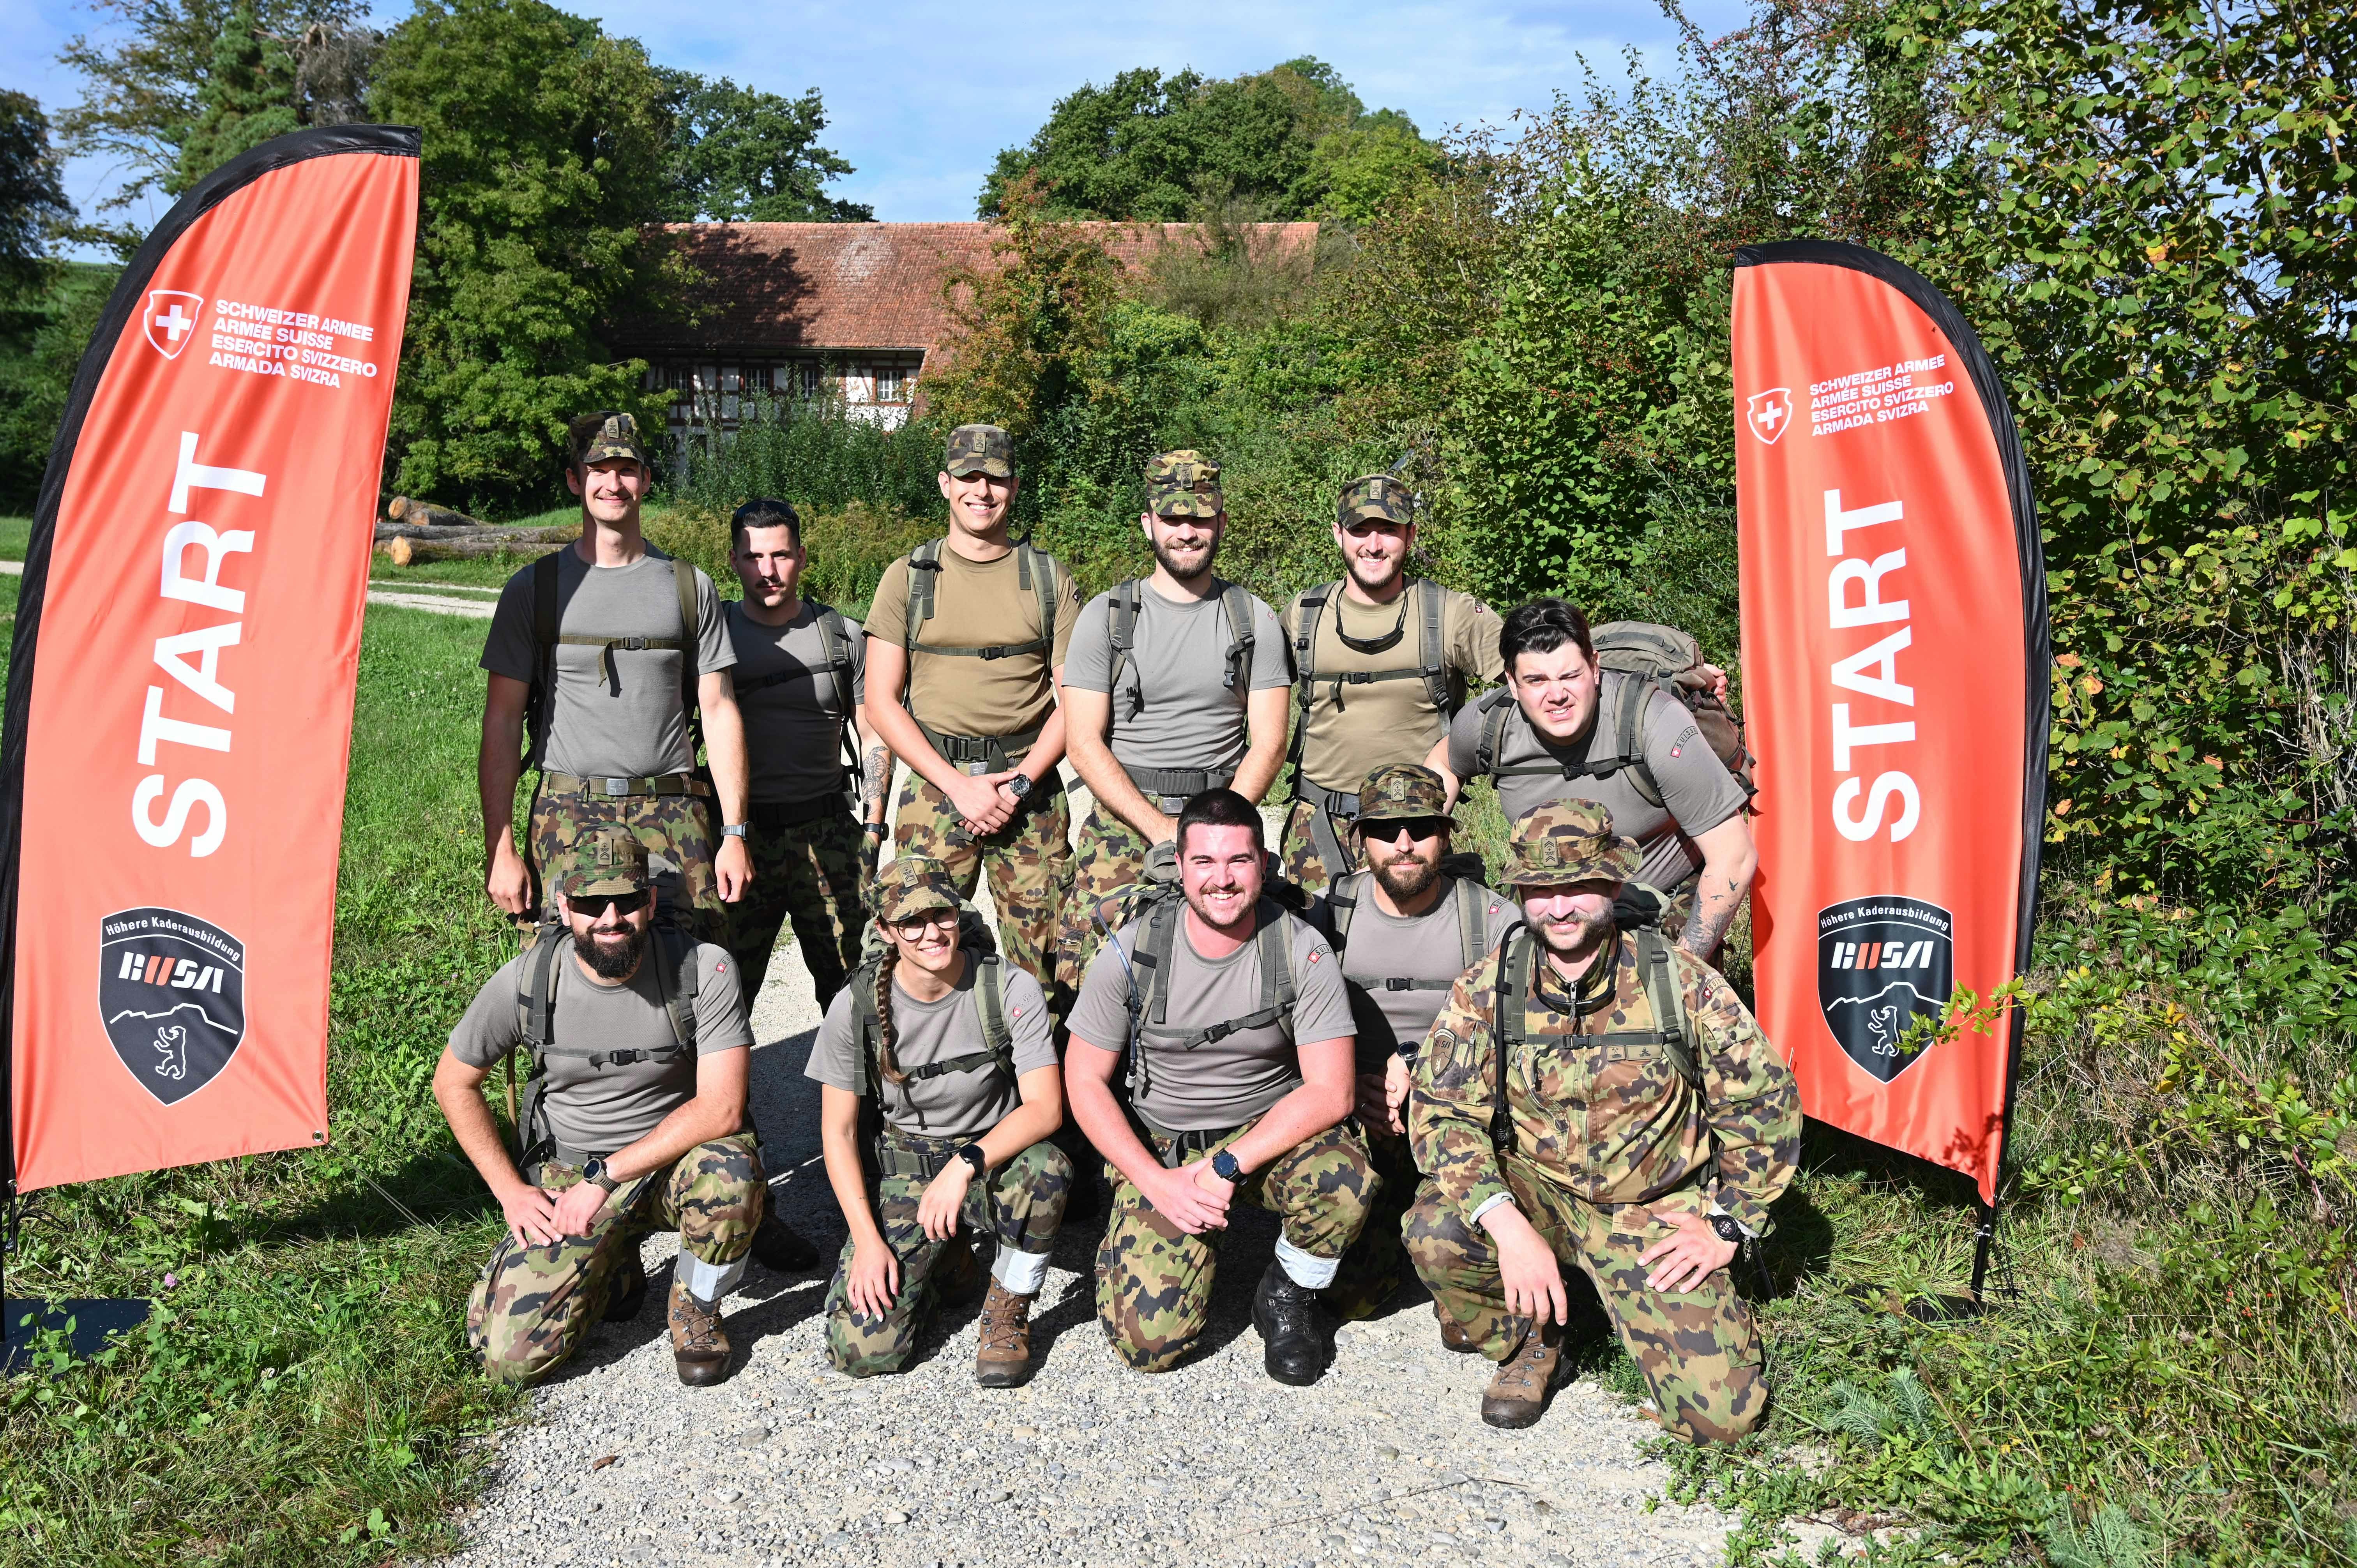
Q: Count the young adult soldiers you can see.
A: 11